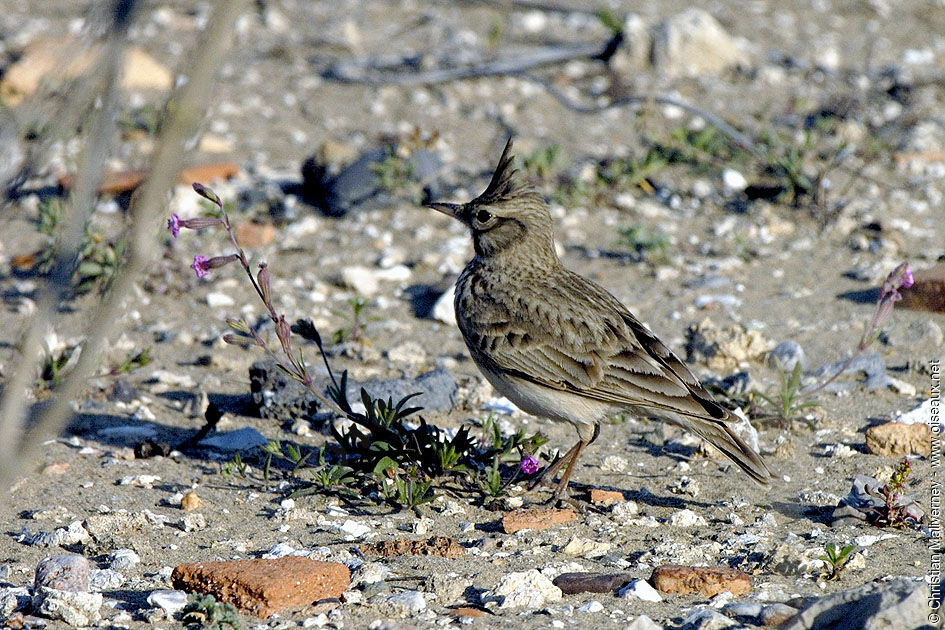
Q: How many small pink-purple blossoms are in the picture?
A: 4